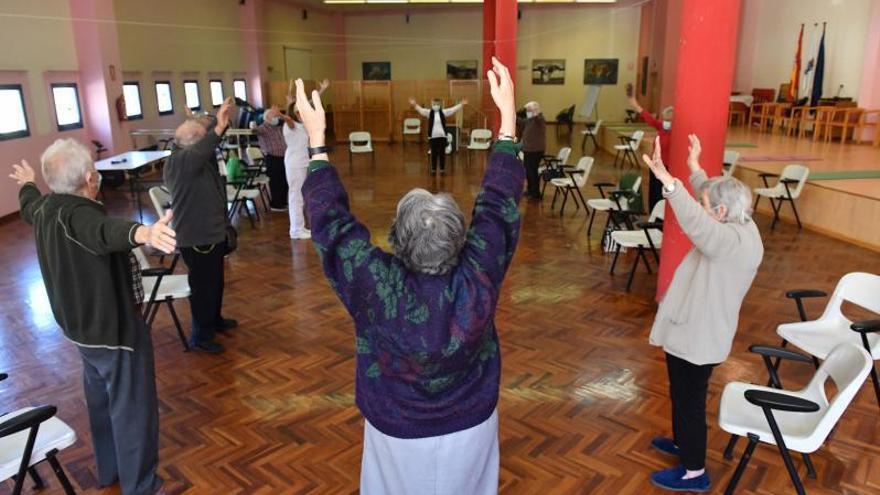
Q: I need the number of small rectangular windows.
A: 7